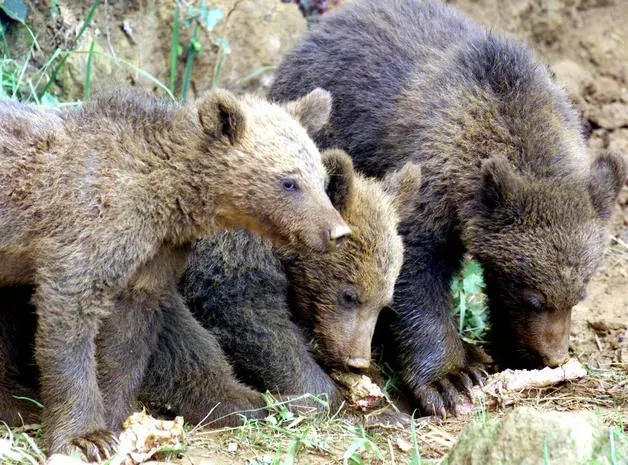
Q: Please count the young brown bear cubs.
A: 3